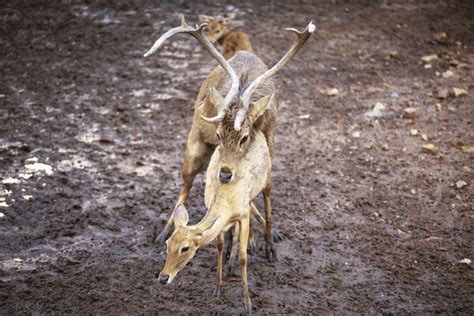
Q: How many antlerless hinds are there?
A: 2